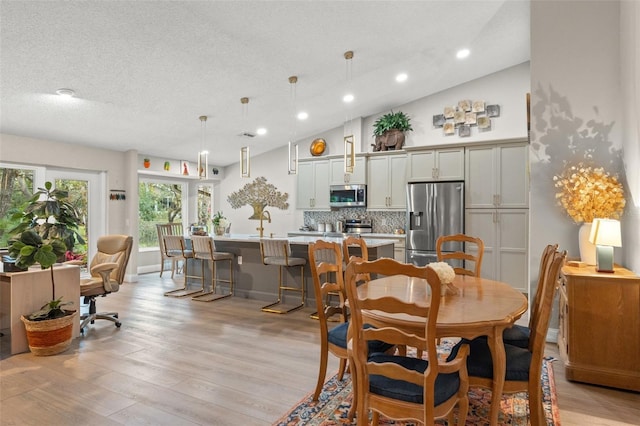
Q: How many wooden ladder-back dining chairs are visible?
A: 6